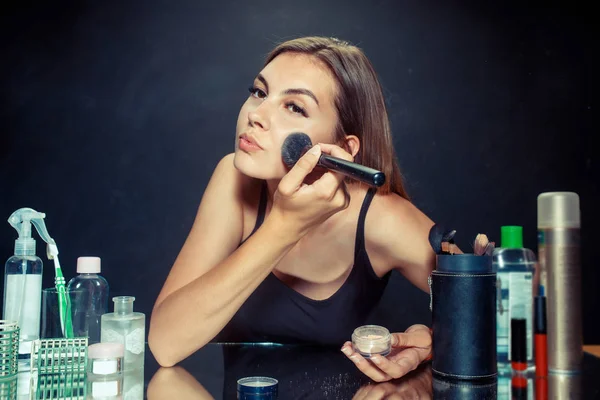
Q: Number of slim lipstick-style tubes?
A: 2